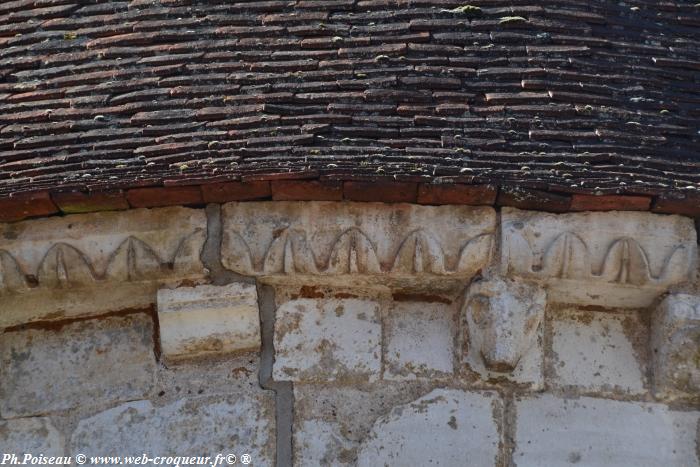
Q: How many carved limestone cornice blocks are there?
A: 3